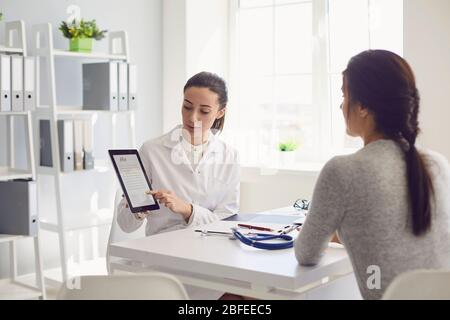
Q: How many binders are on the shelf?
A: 10